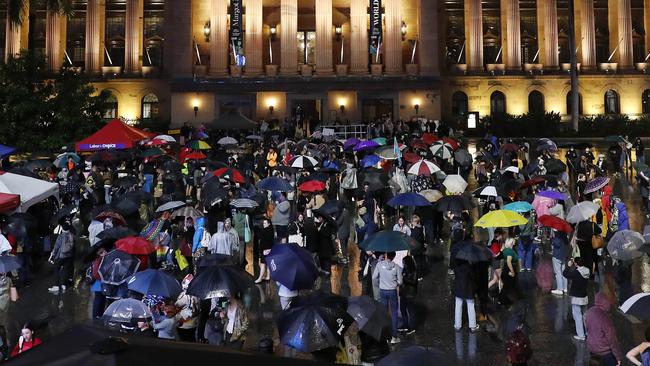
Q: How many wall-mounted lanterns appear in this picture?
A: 8